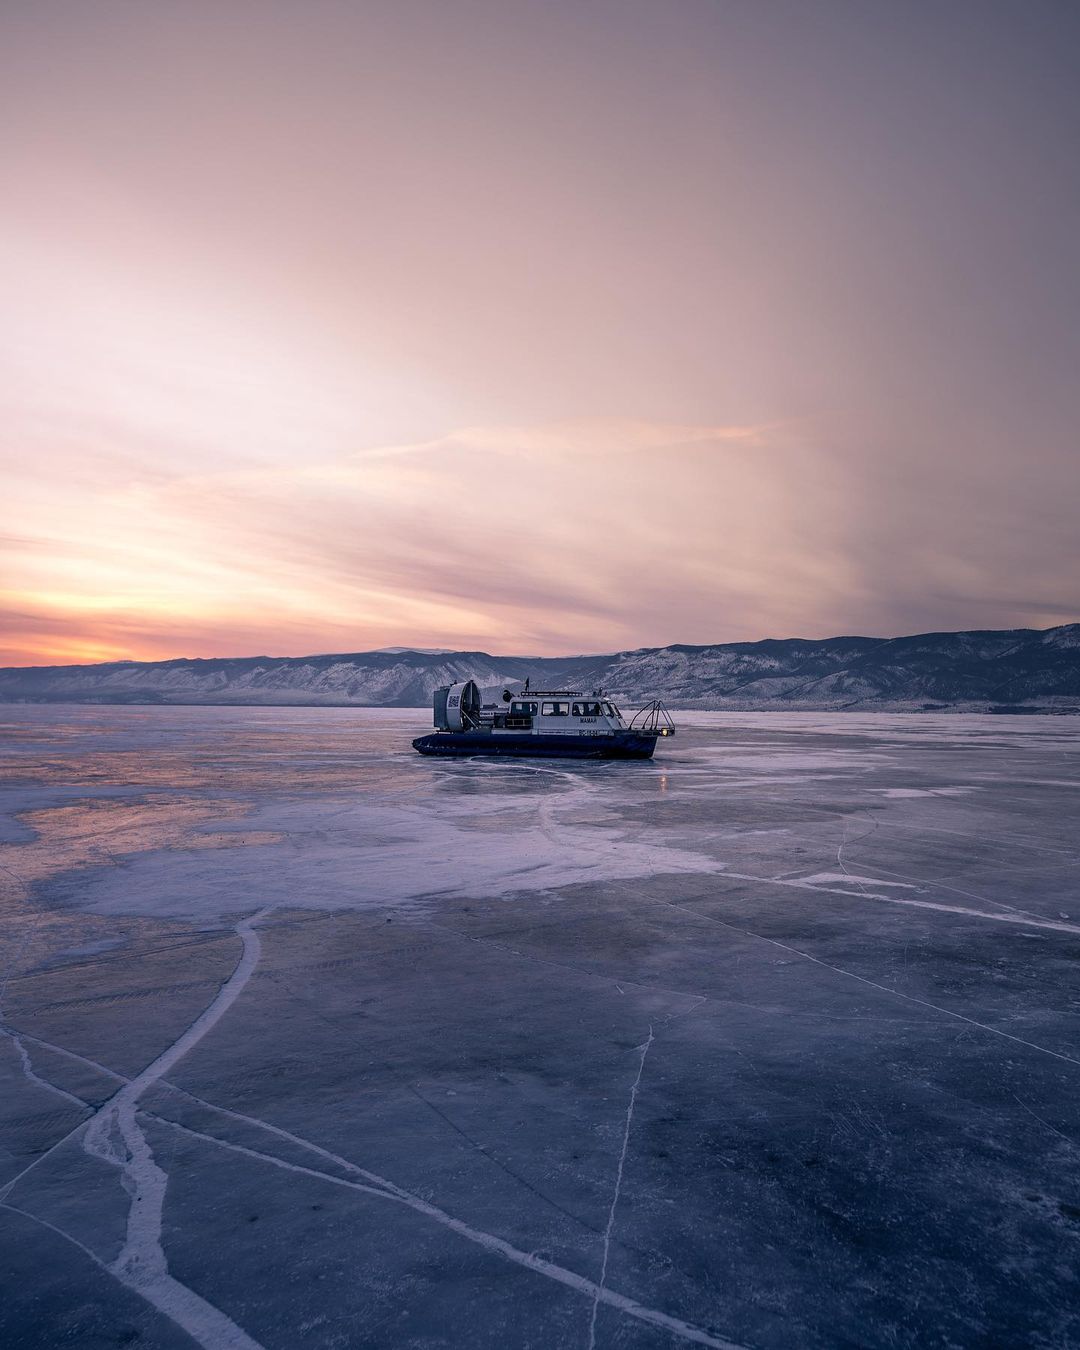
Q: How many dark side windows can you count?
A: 3